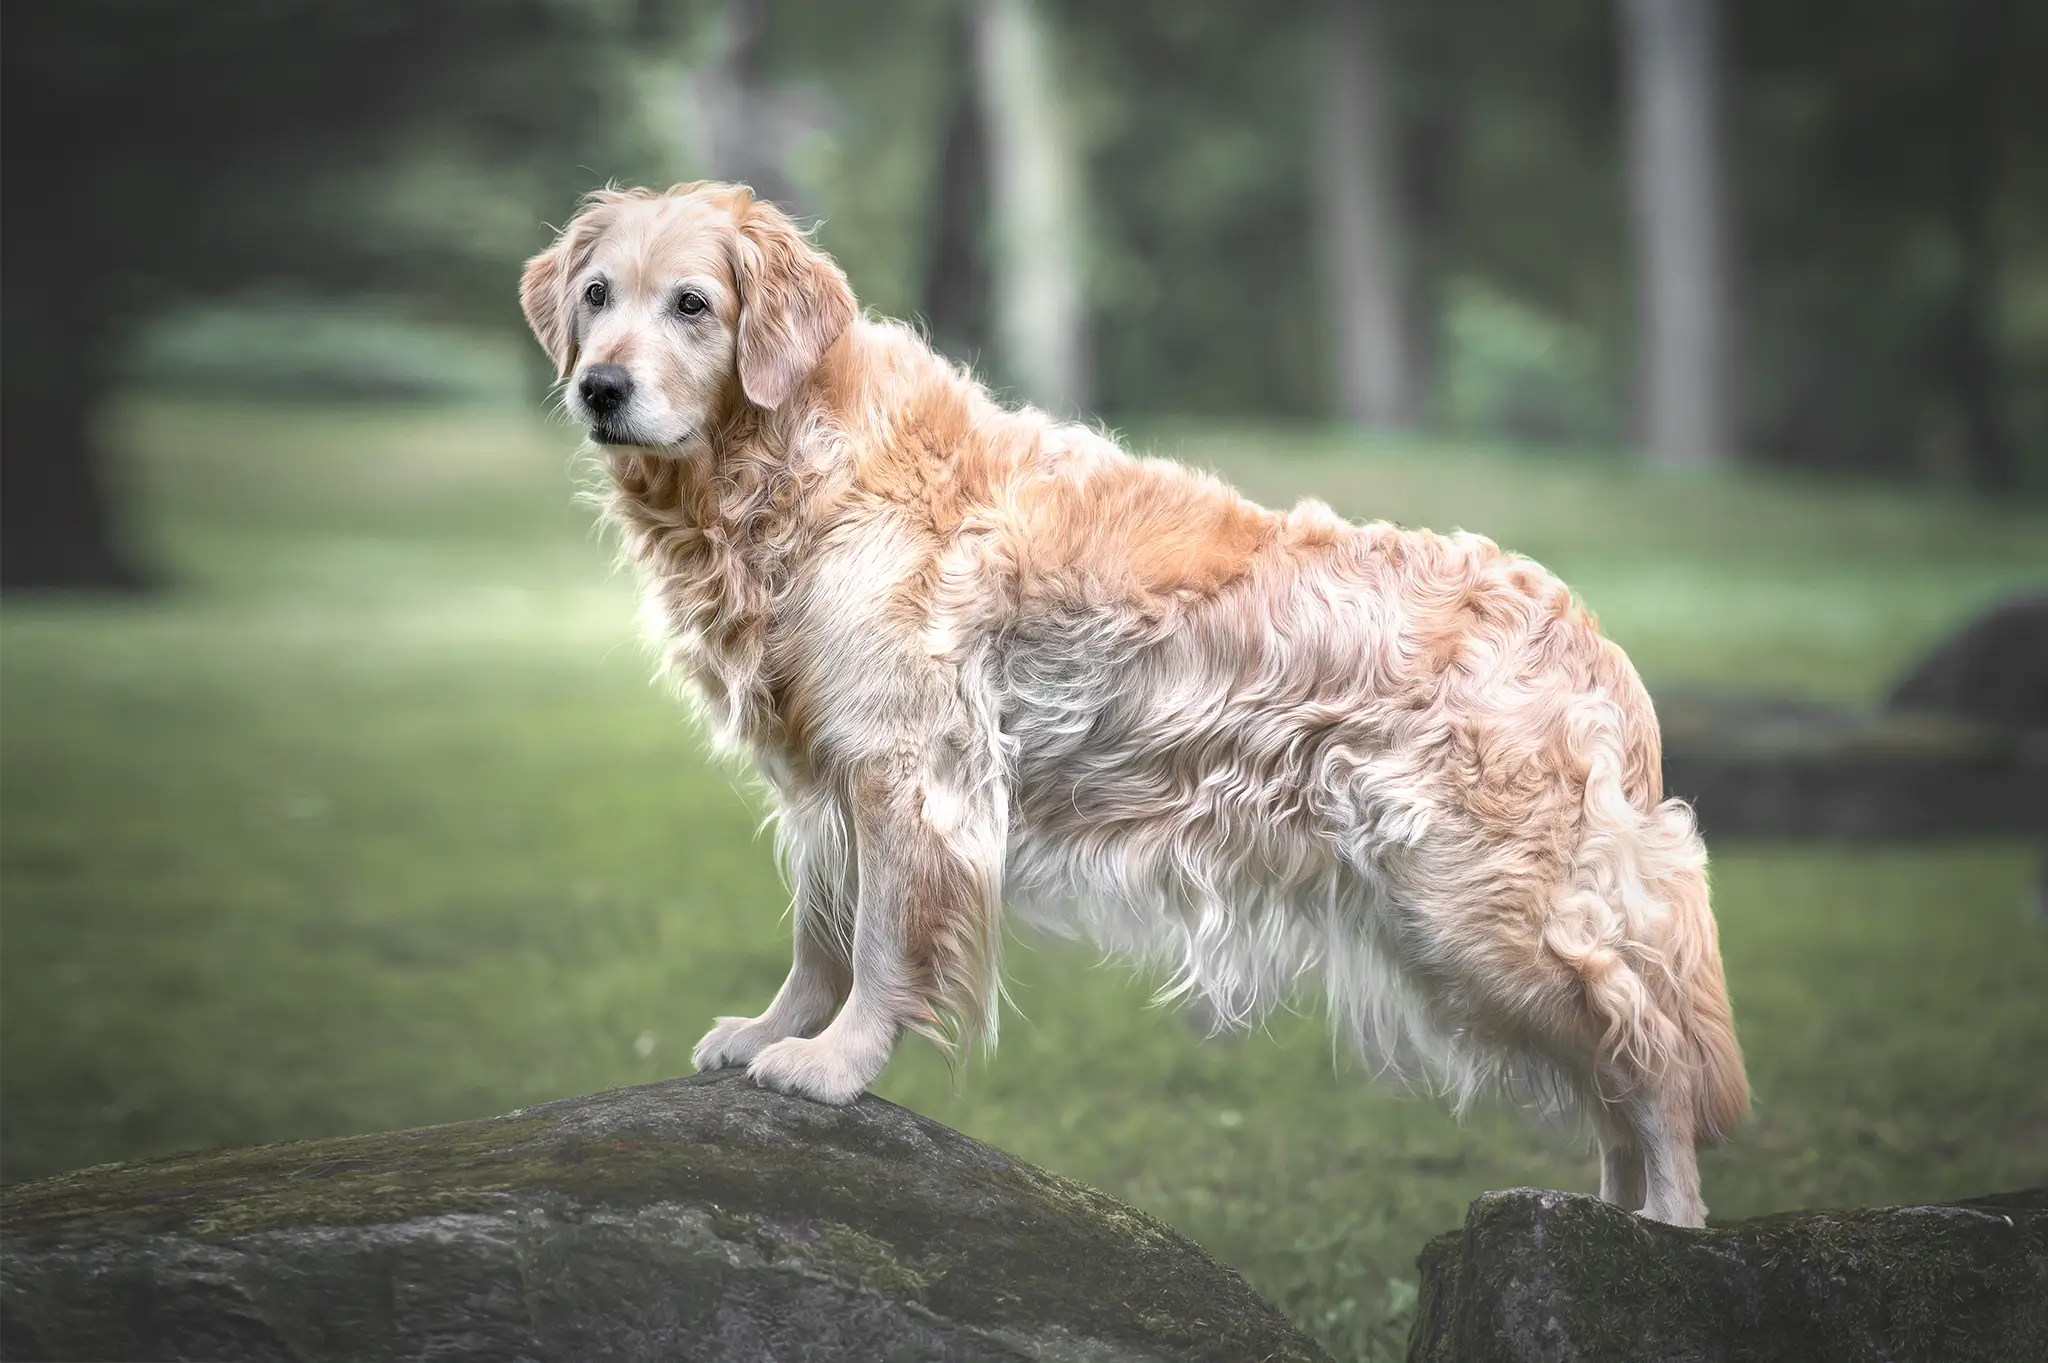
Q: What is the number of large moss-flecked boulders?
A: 2